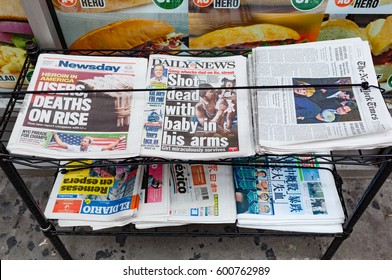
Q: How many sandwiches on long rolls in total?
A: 2